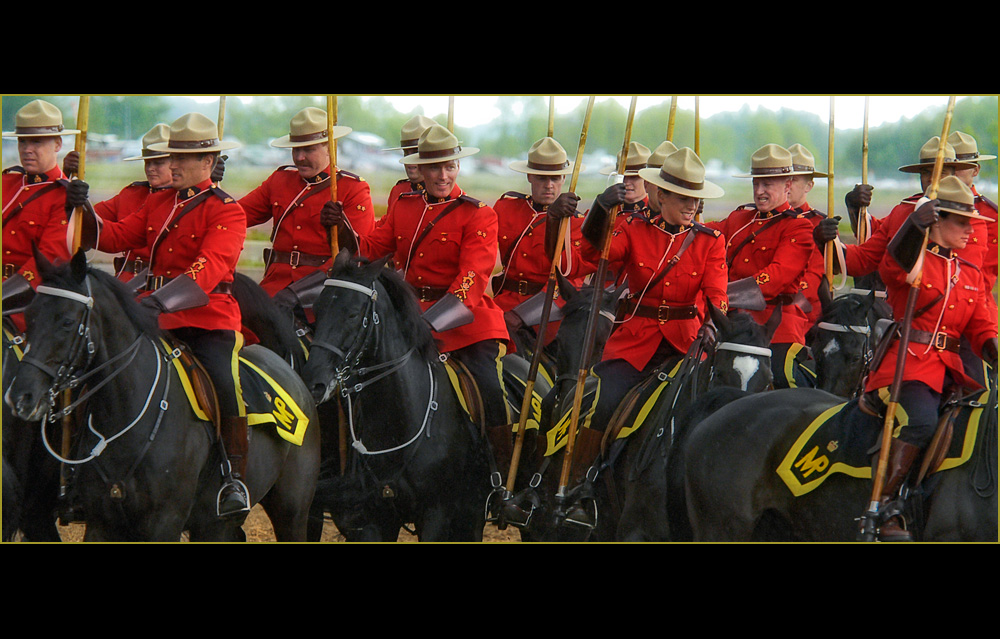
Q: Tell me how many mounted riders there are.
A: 15